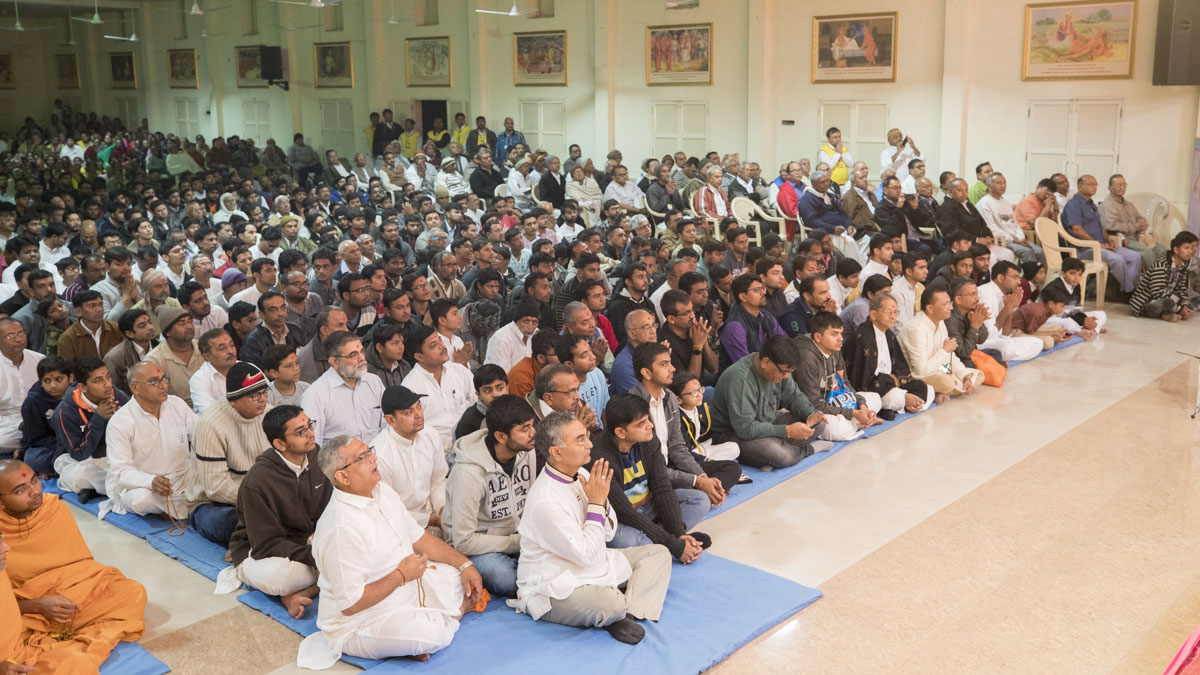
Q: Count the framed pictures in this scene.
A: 11